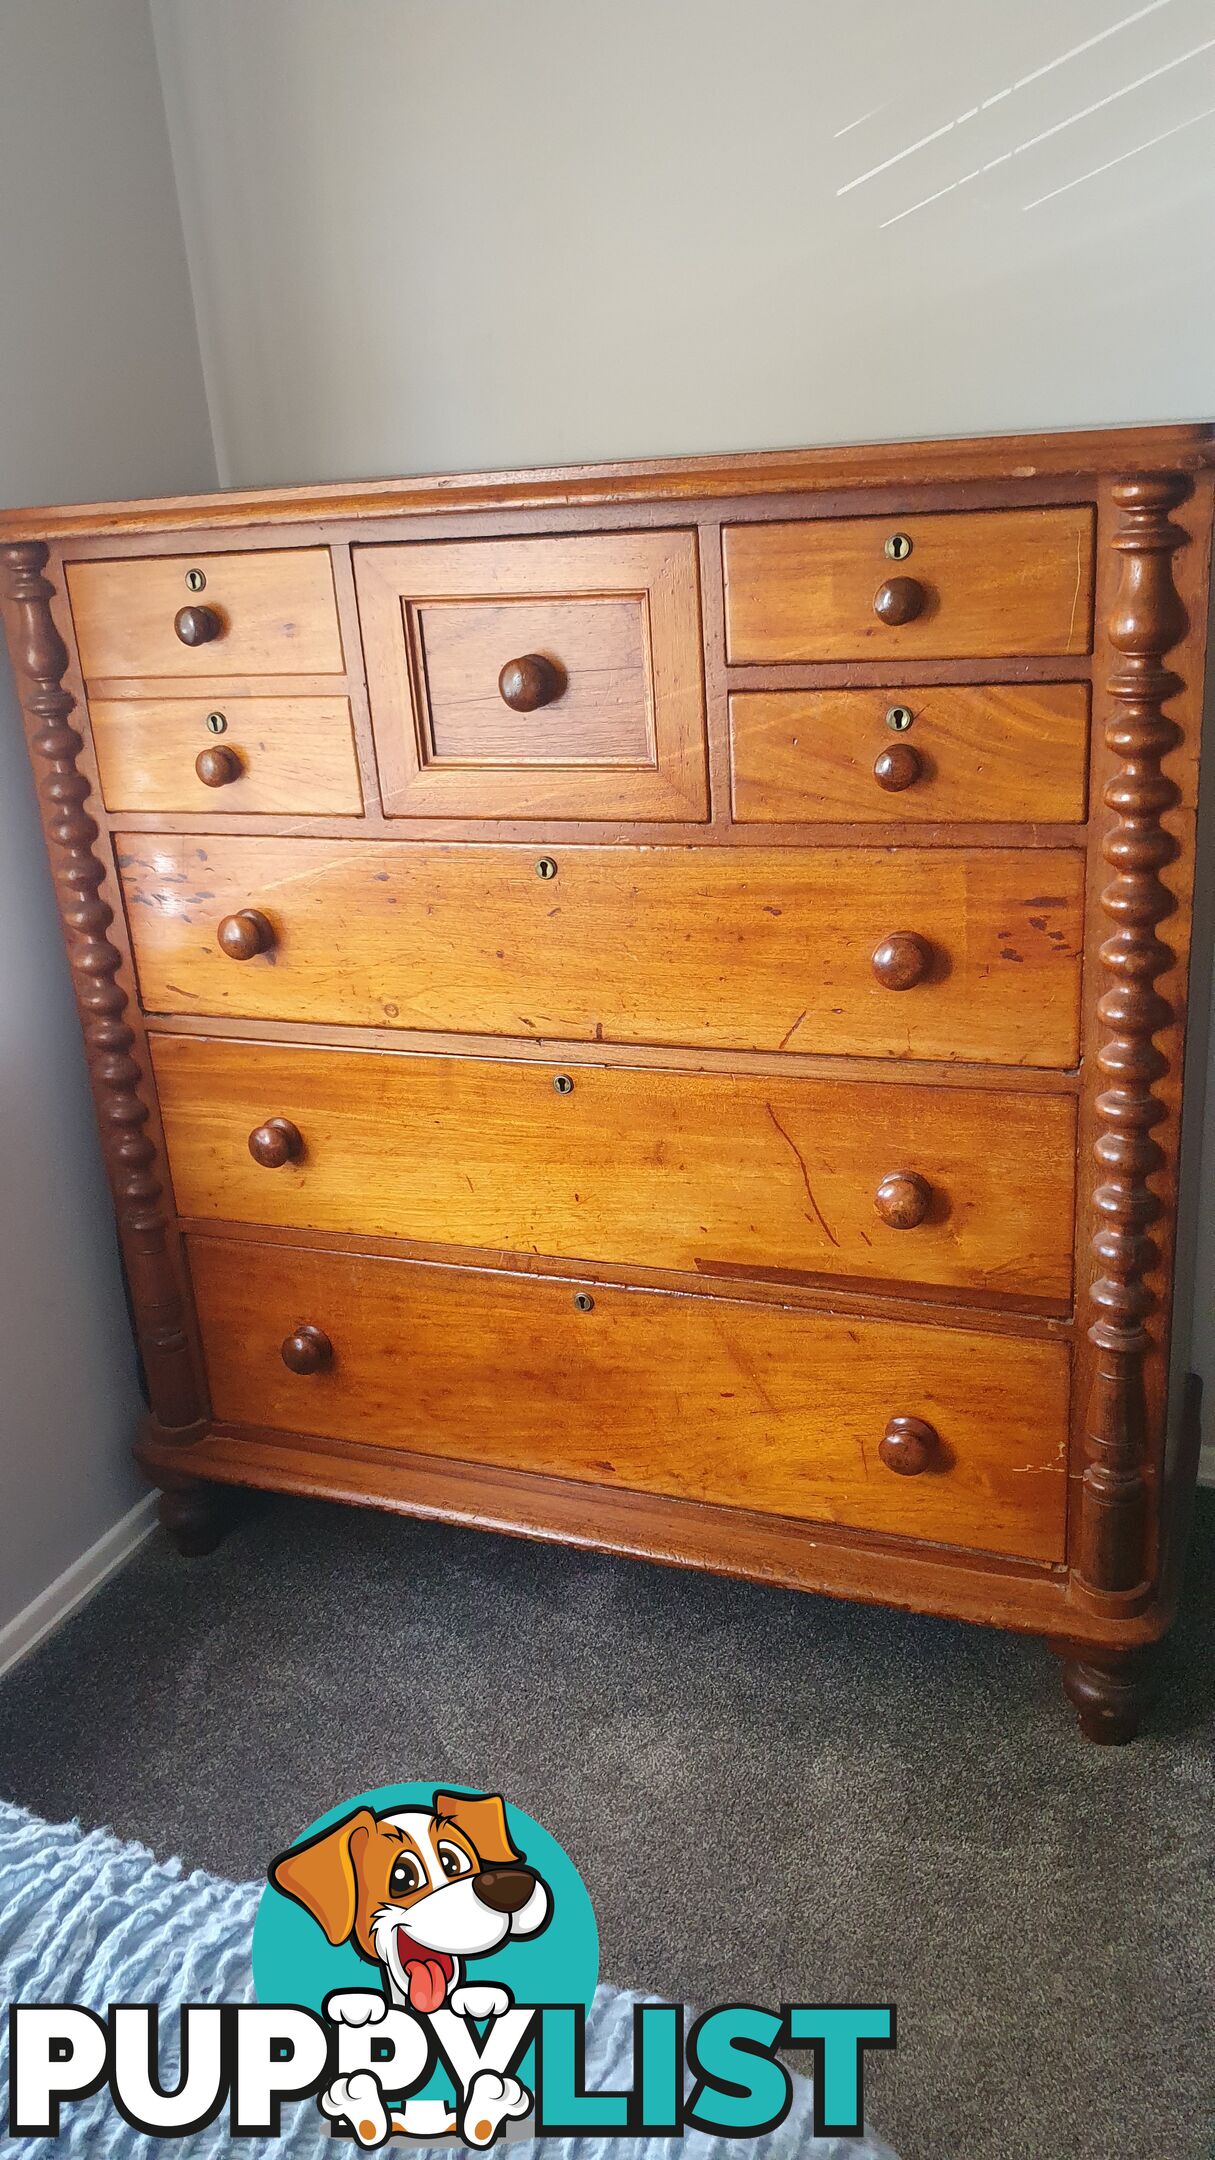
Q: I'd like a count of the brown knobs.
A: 11